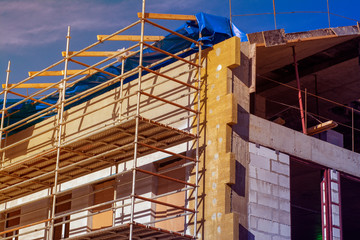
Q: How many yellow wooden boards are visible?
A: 5